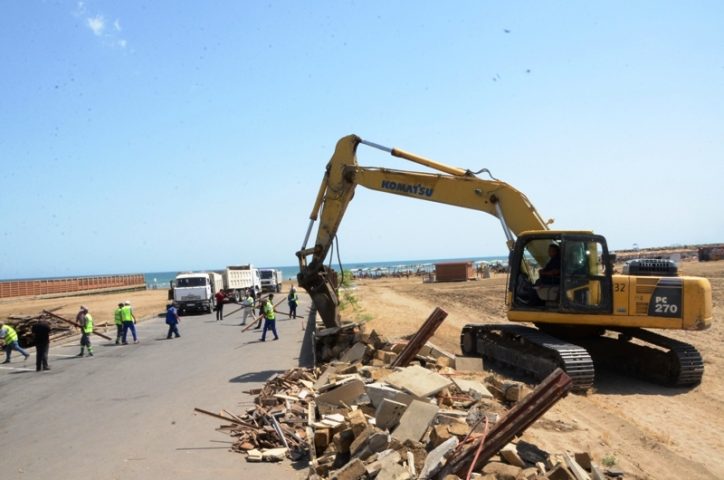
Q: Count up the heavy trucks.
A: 3